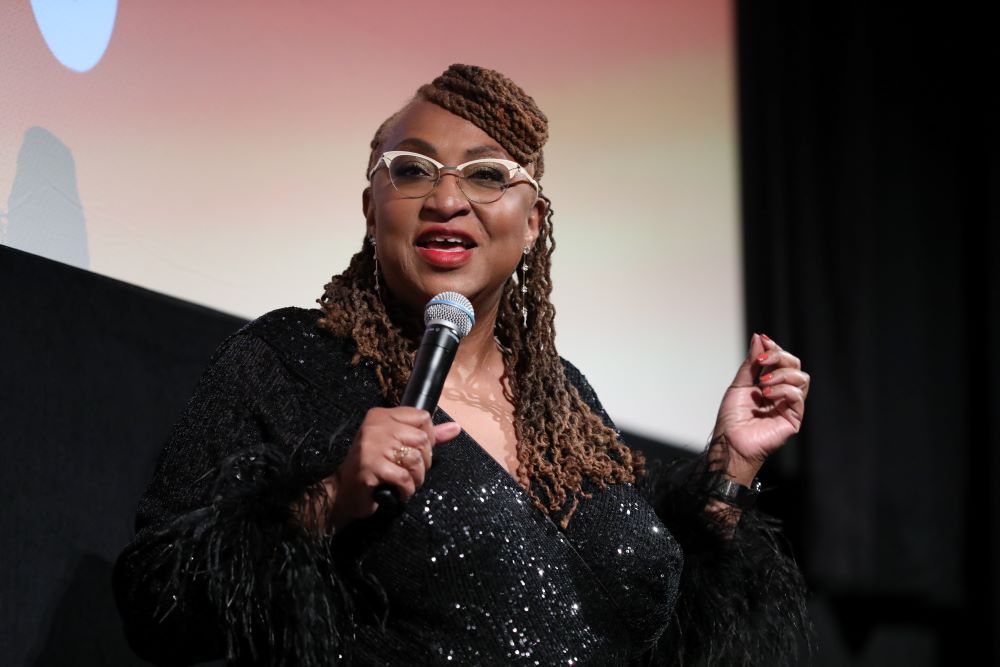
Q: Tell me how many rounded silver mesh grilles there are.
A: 1